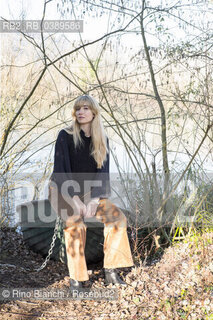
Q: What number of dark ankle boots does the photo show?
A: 2